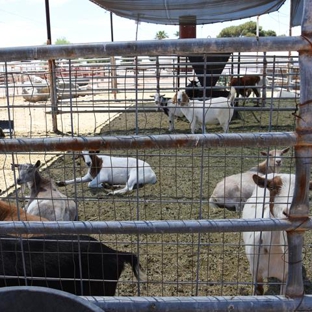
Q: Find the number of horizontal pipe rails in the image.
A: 4